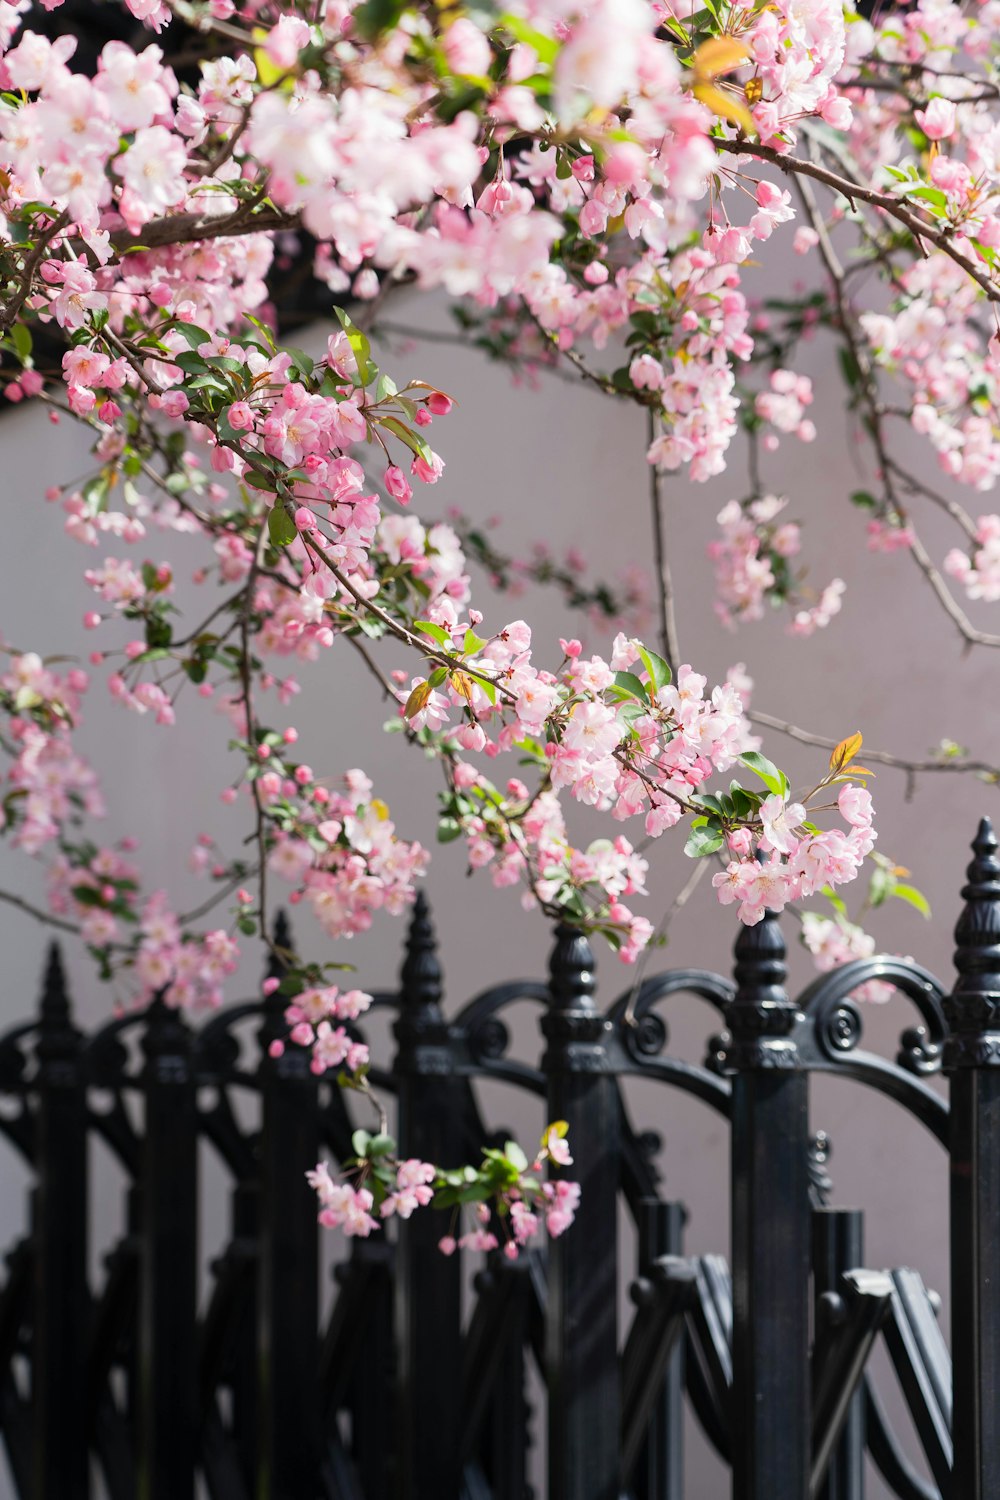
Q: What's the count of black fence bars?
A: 7